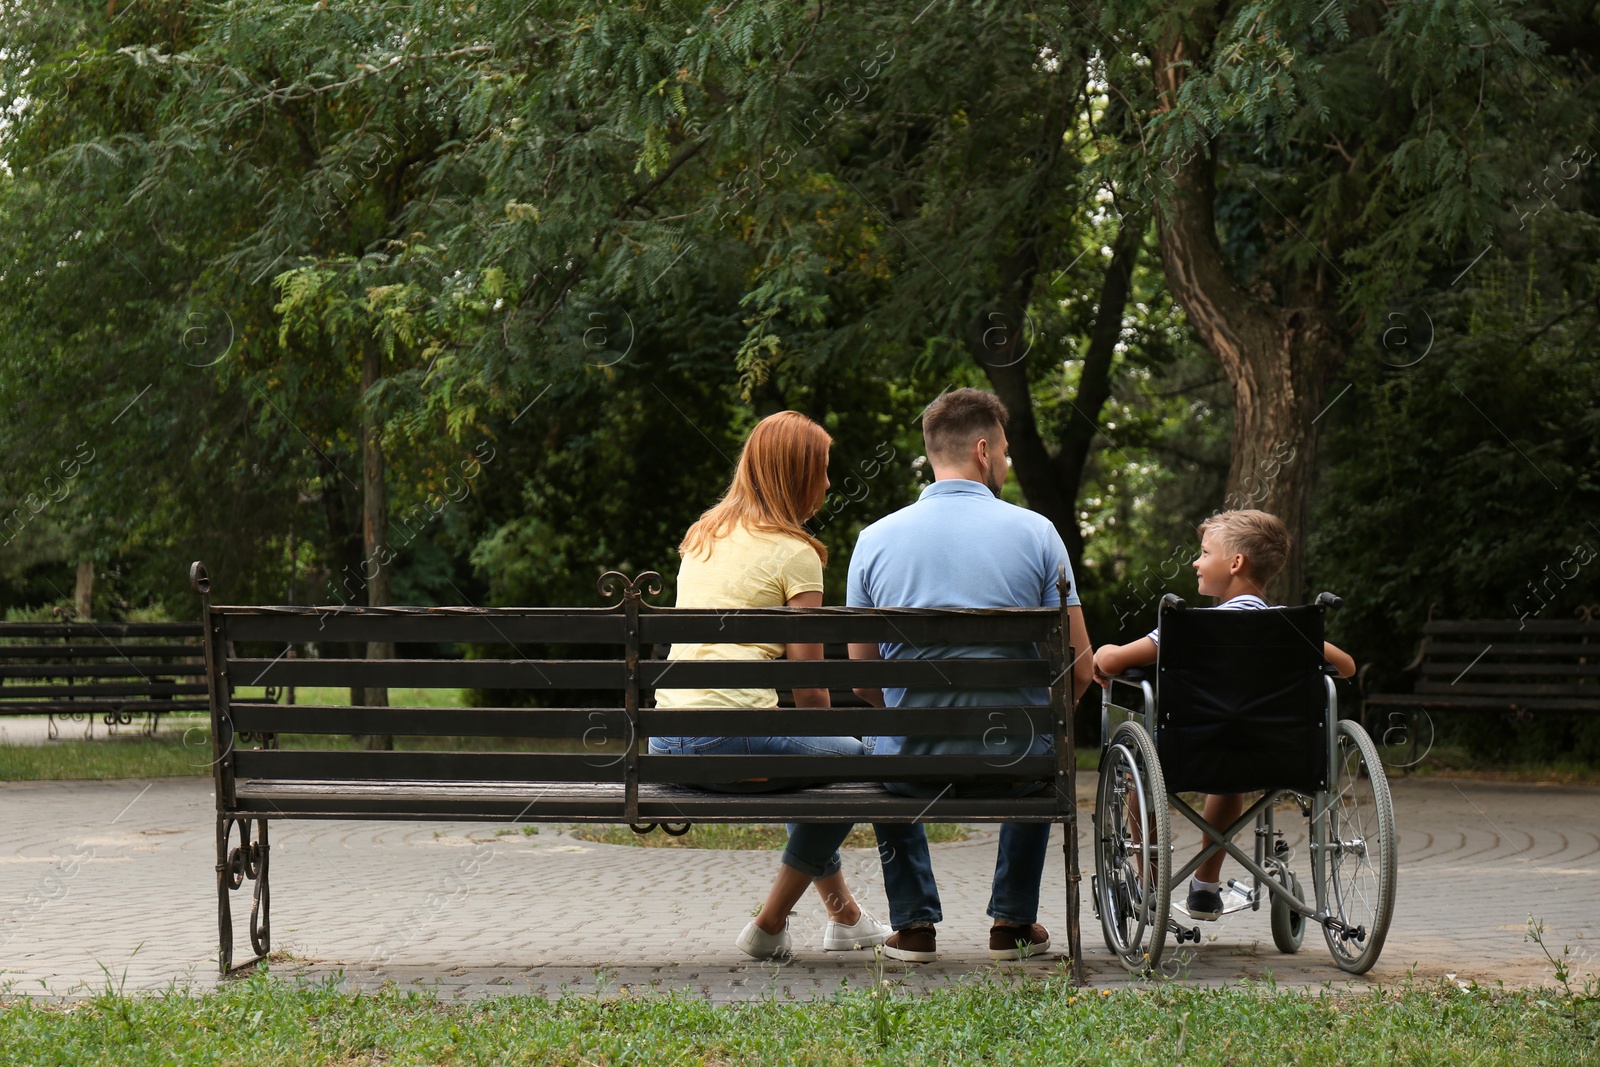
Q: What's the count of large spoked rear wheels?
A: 2